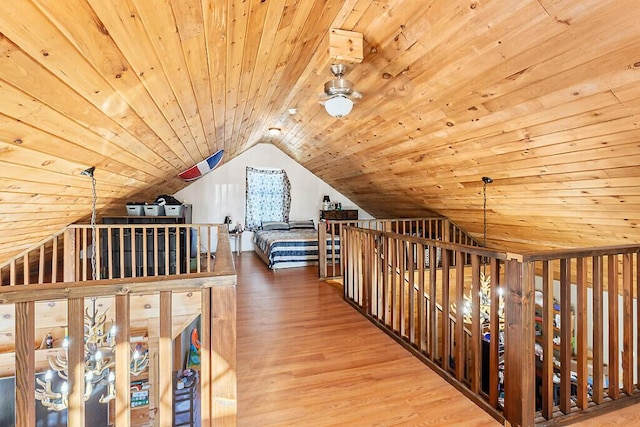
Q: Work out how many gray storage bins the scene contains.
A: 3